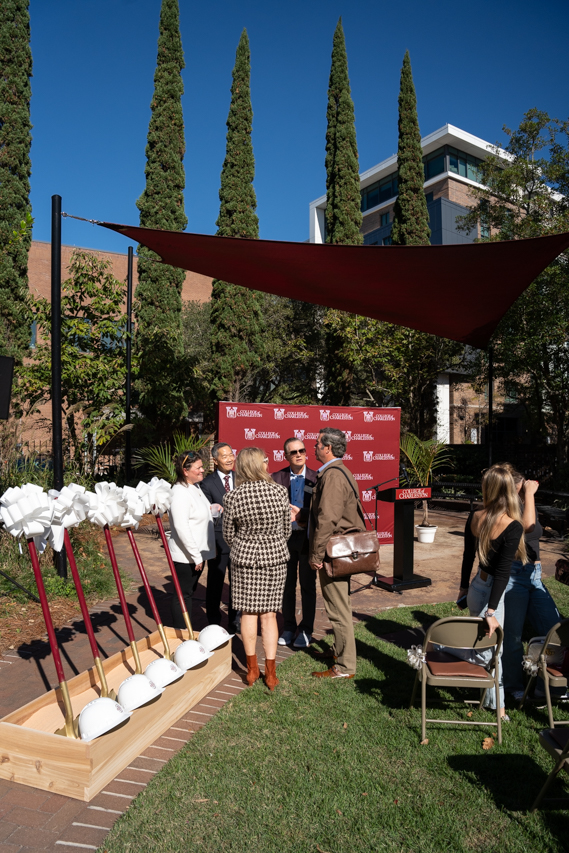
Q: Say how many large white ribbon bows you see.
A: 5